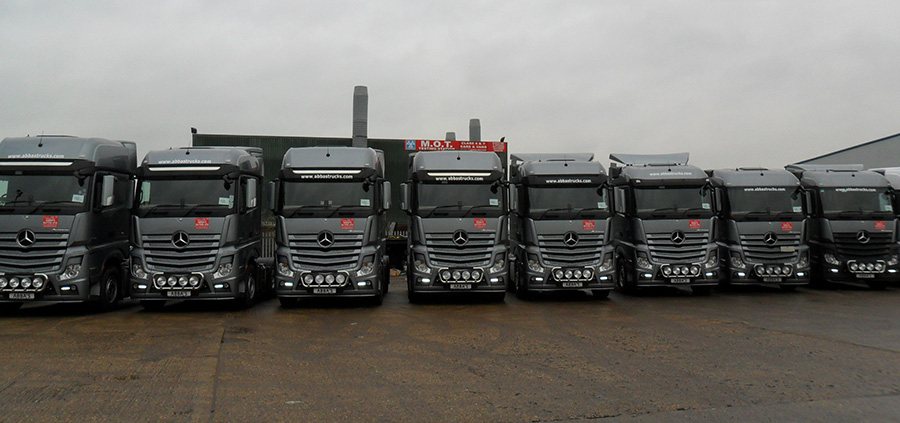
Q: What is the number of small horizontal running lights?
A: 15